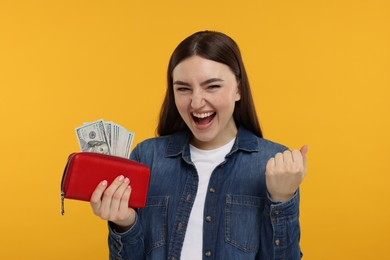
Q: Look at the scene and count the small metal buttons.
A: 5